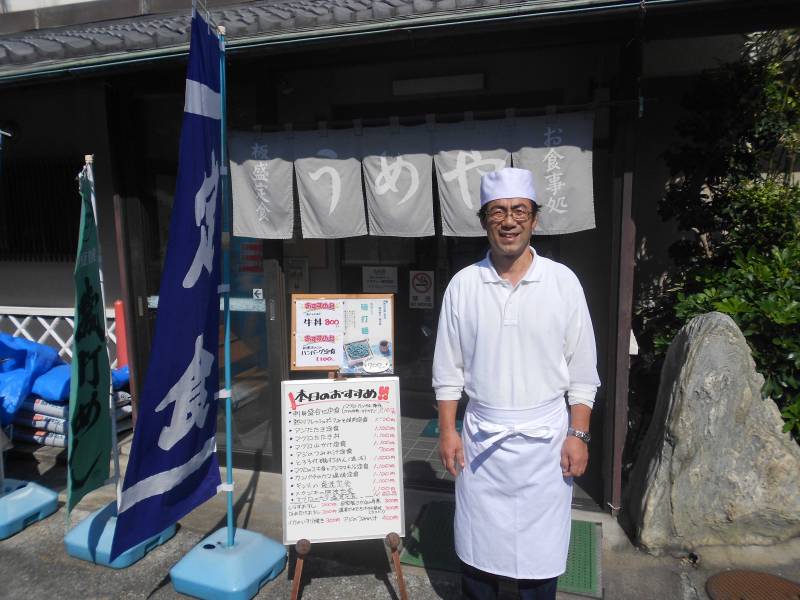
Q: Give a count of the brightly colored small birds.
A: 0